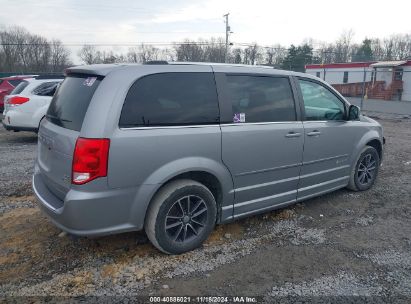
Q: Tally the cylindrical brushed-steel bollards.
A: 0